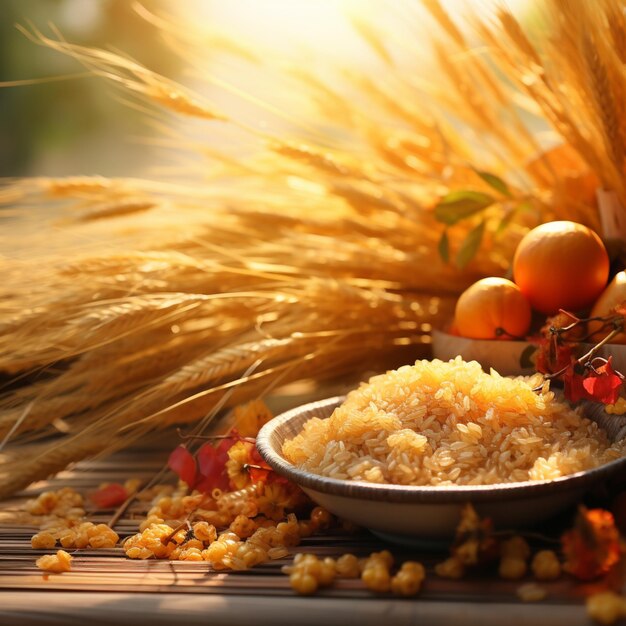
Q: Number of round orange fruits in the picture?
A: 3